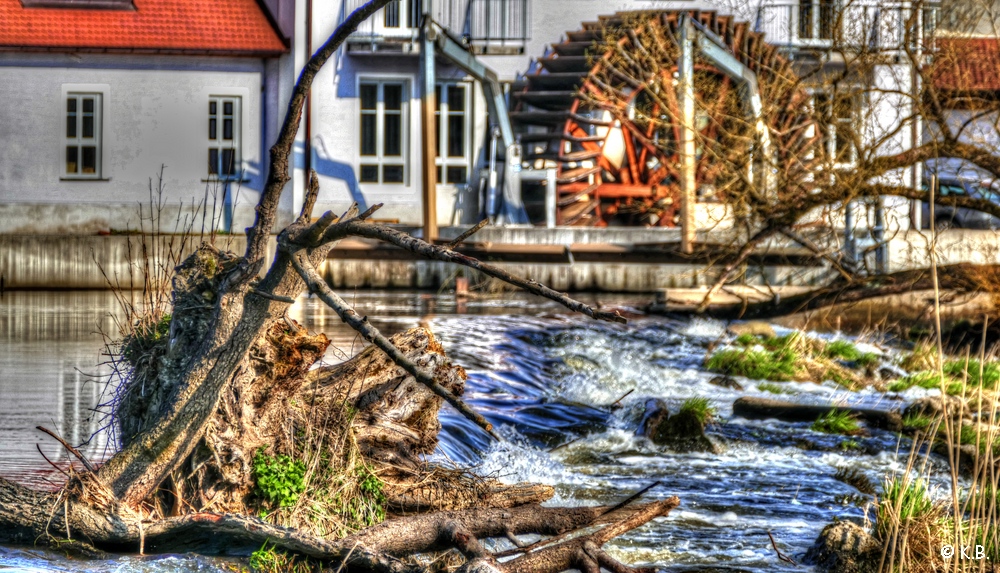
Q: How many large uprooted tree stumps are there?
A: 1